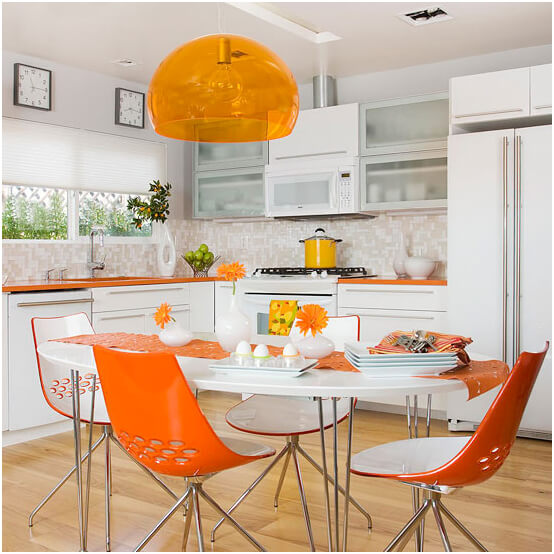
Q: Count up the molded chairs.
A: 4